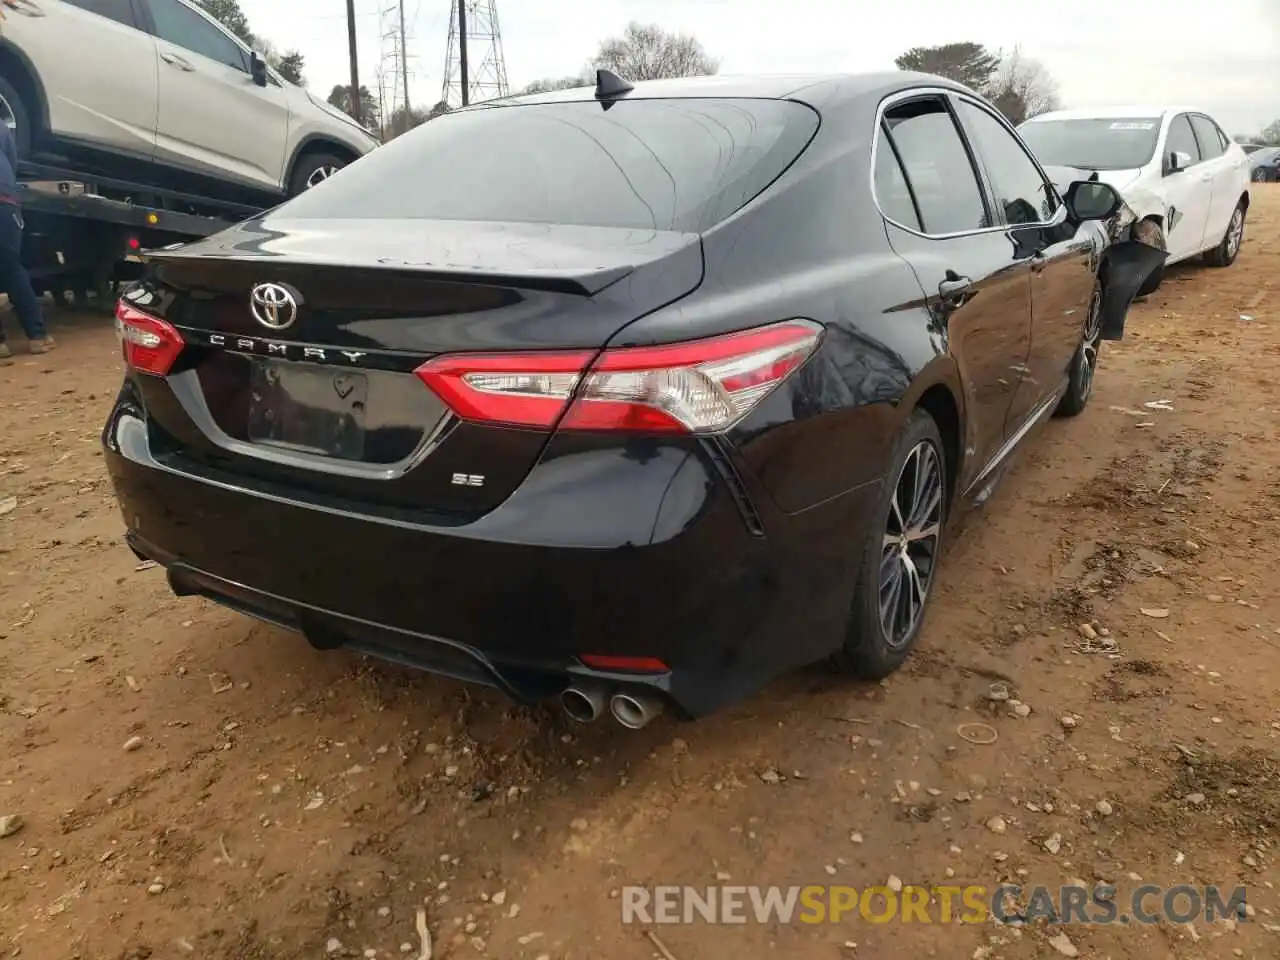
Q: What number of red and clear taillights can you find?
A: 2